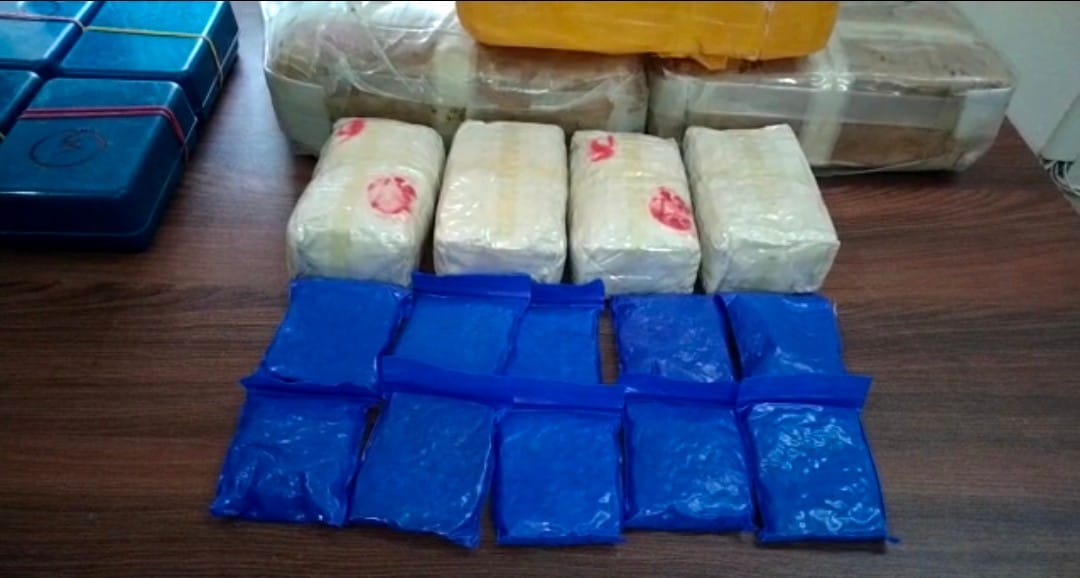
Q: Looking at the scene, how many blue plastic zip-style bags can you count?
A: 10